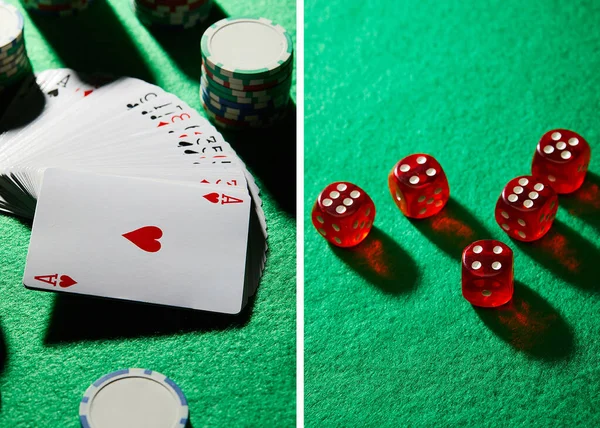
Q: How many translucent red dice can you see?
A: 5